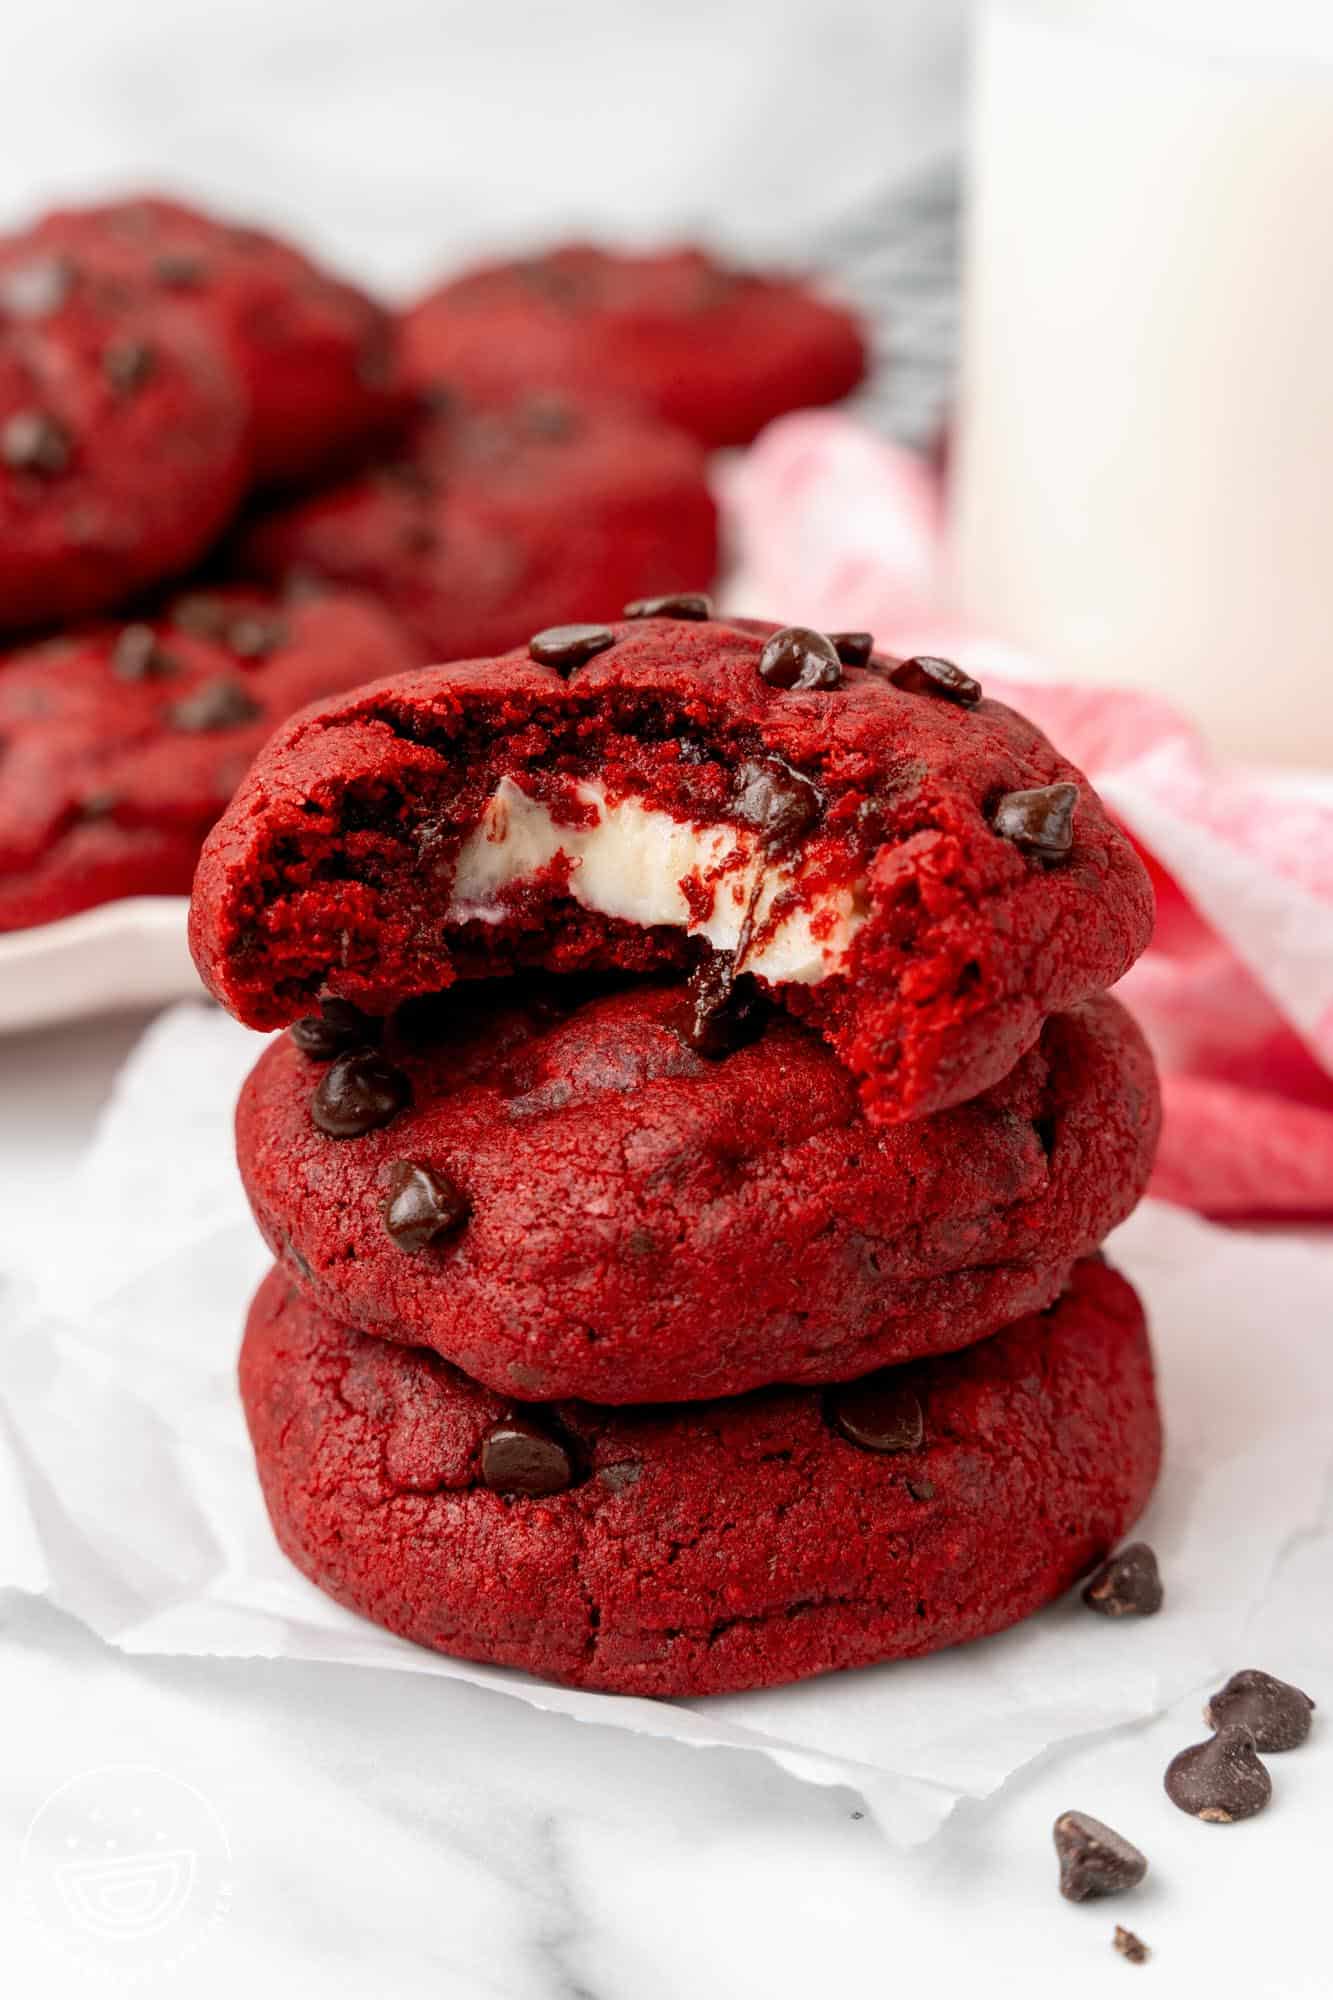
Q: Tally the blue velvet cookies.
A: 0